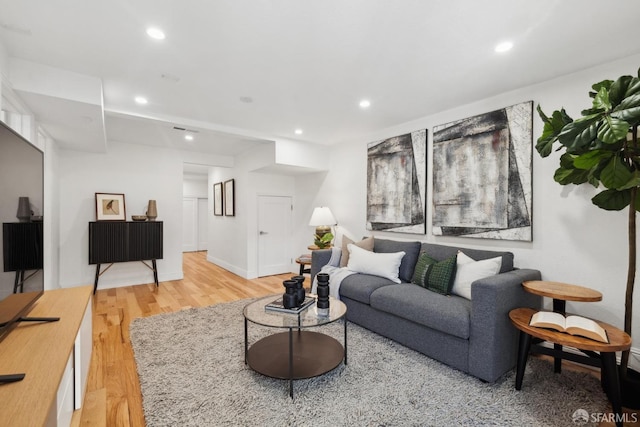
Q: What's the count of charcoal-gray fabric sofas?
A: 1